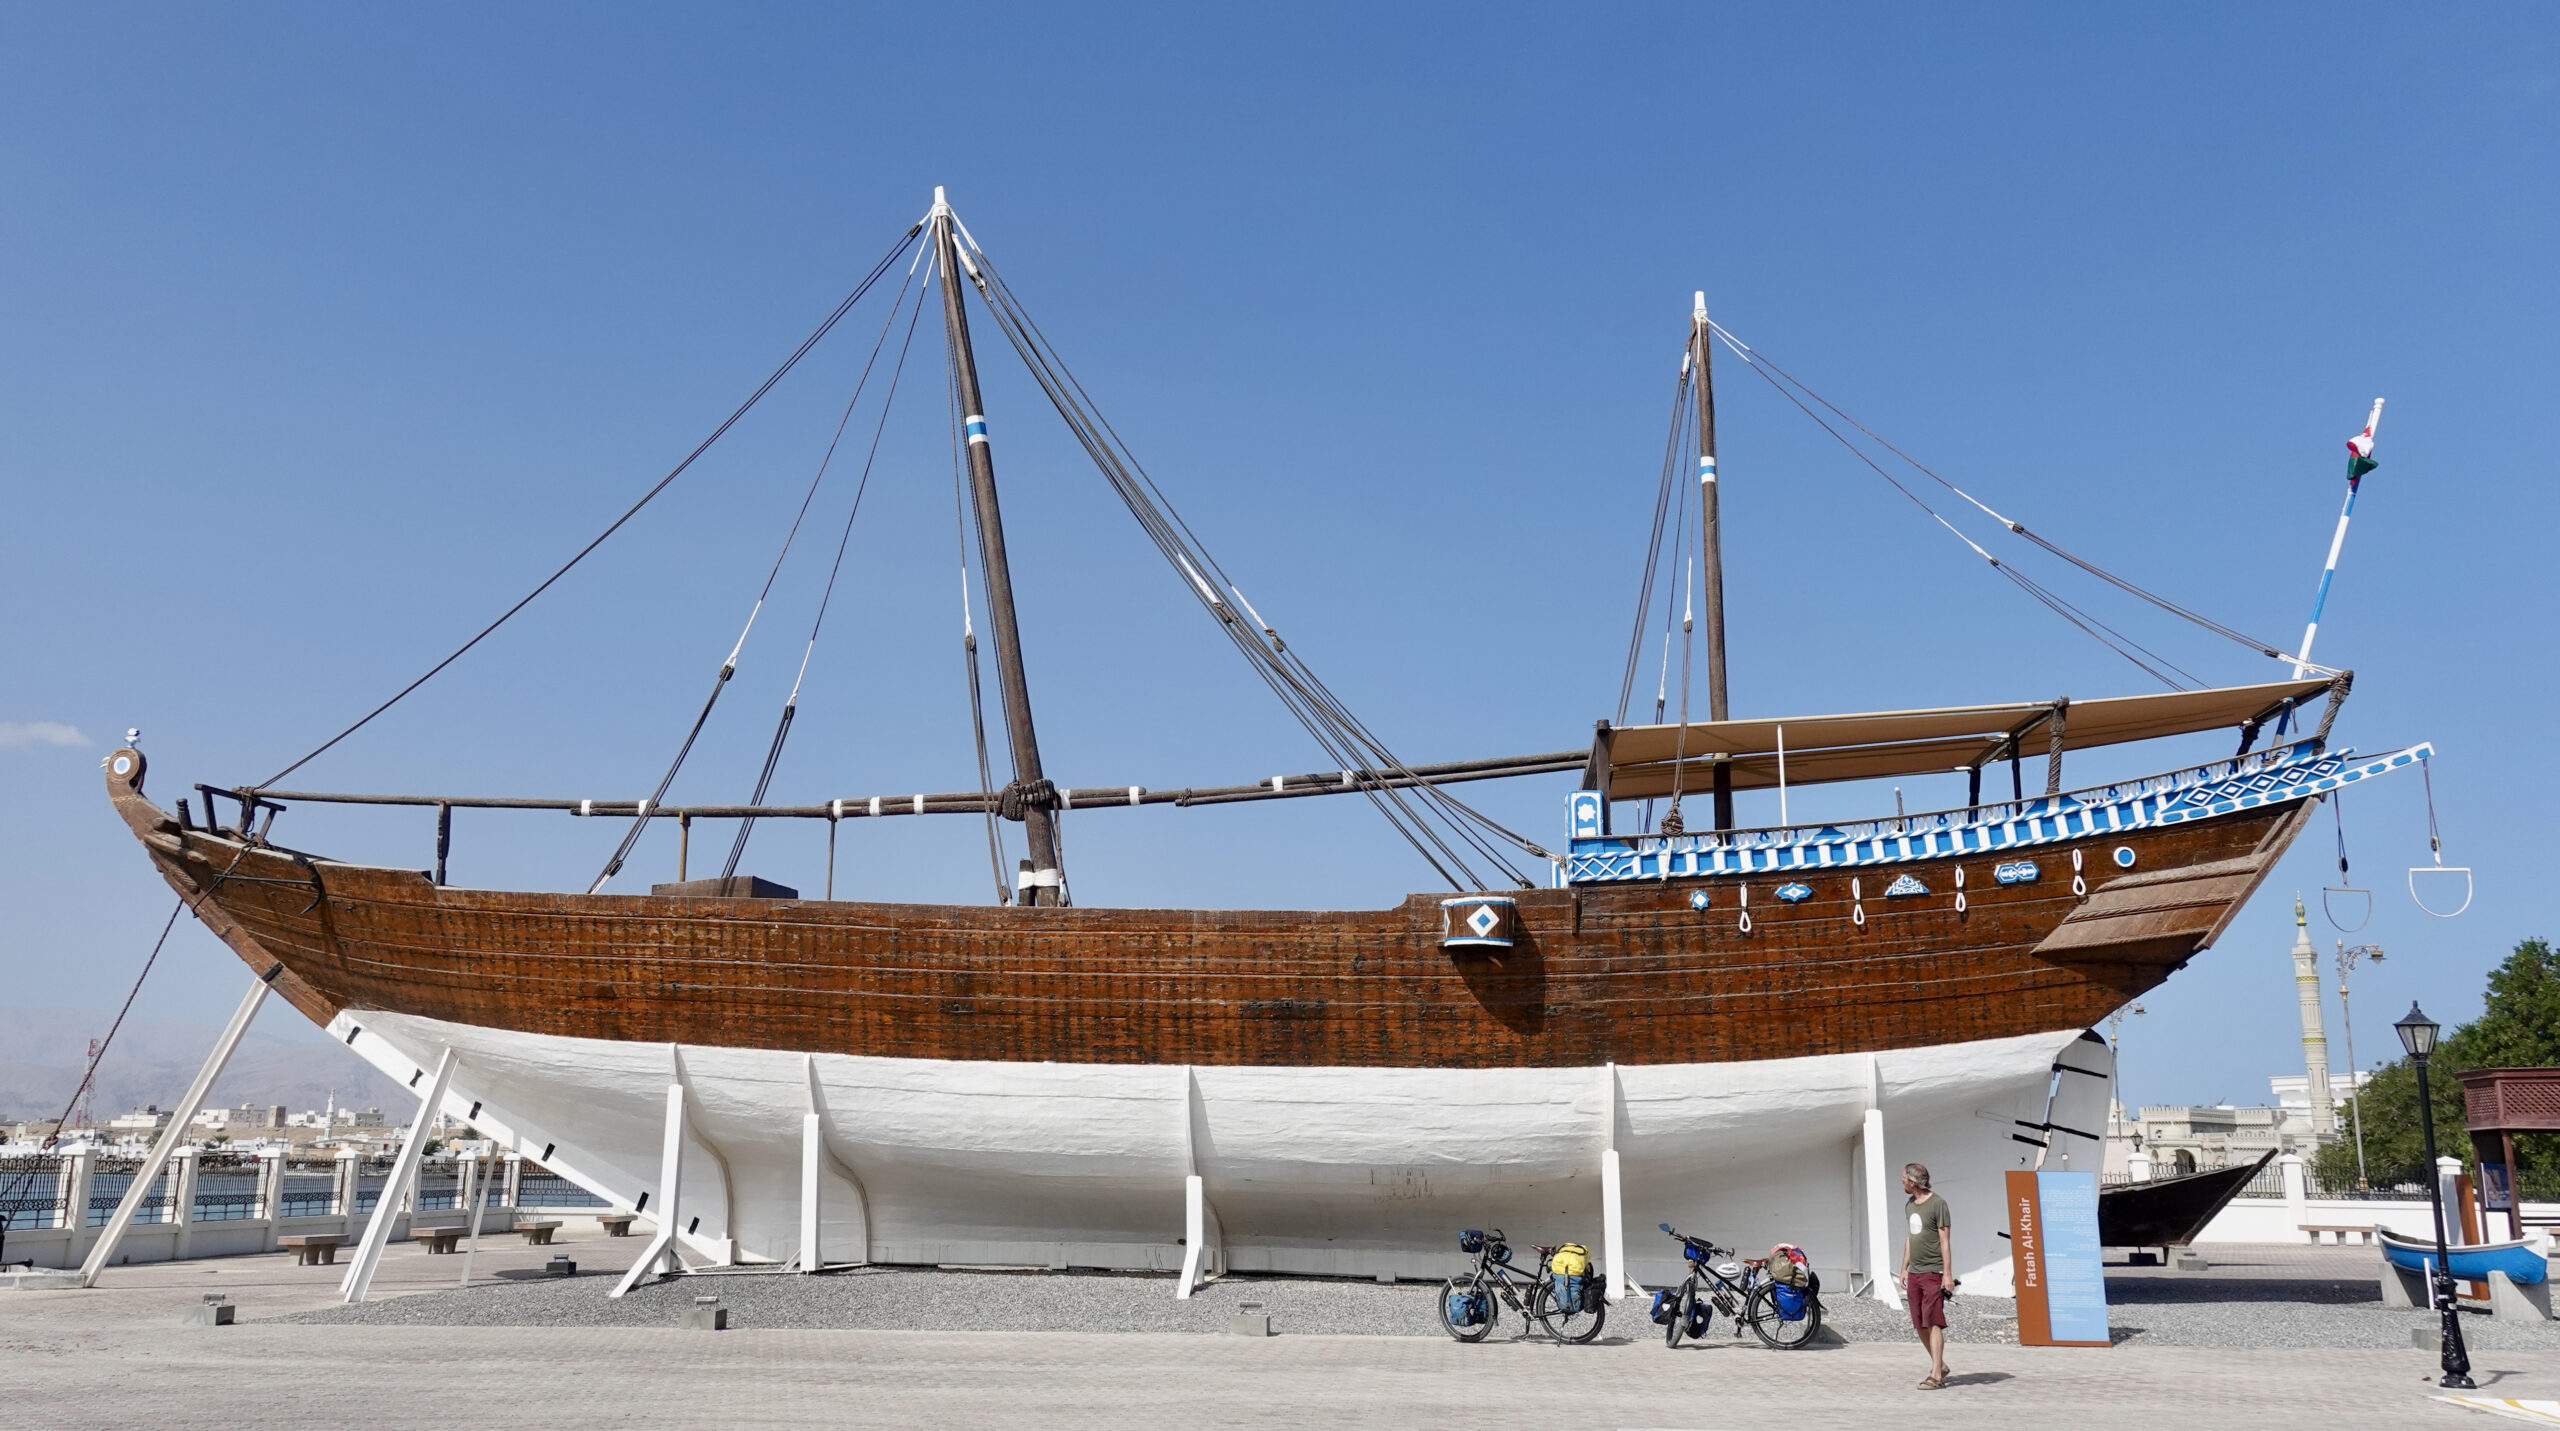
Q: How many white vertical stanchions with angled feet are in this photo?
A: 5